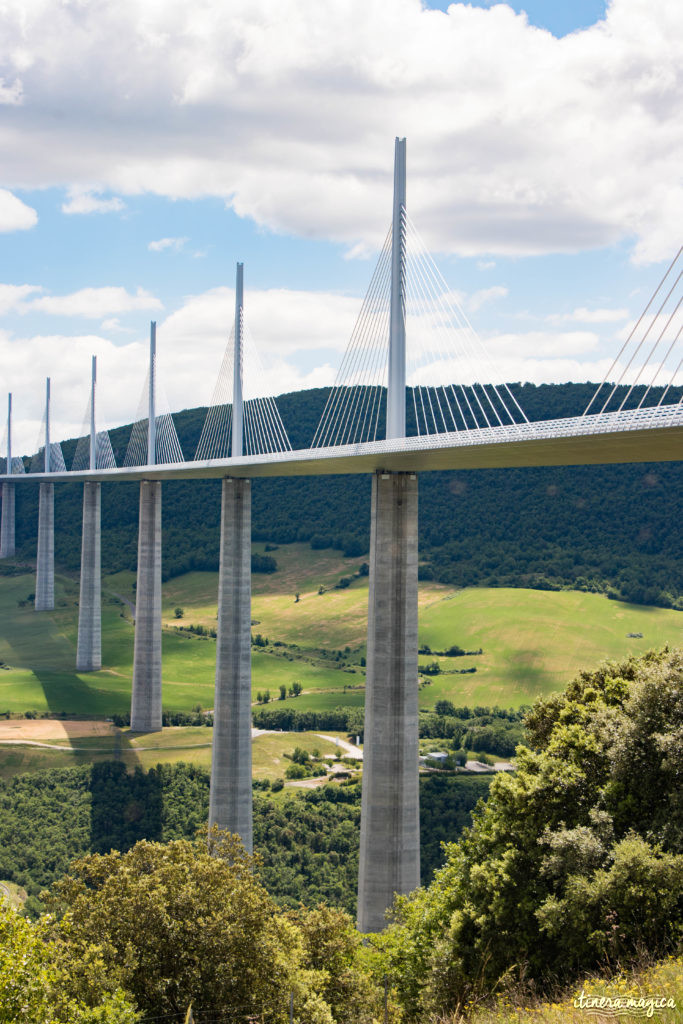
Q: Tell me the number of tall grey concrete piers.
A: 6